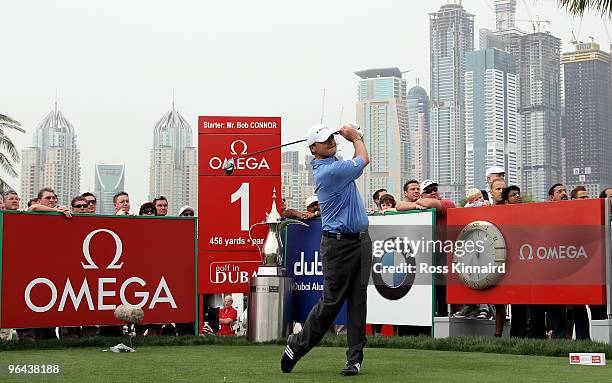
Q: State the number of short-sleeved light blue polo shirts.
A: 1